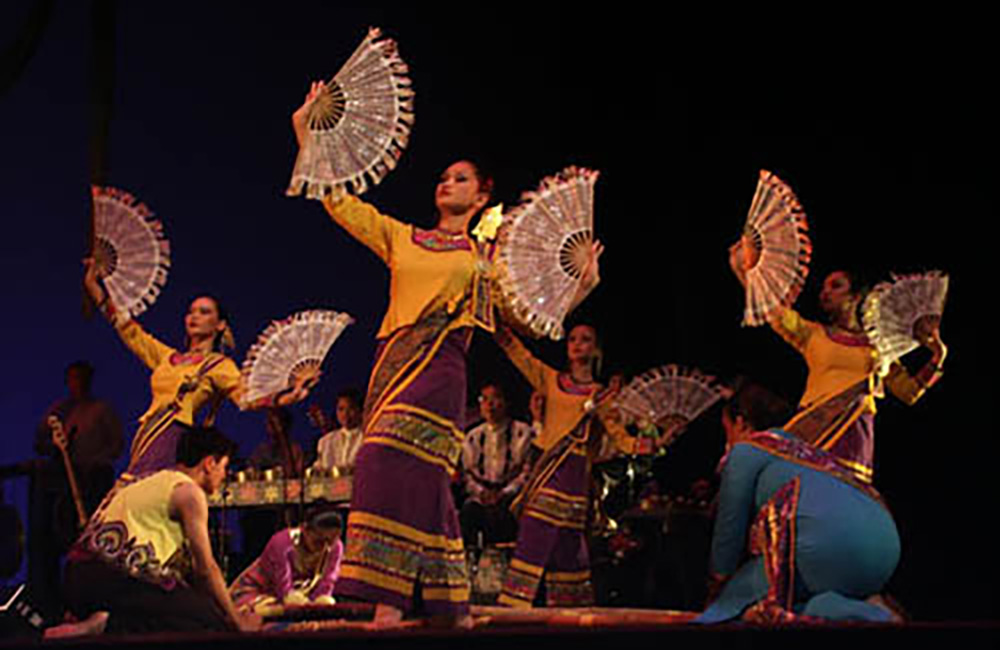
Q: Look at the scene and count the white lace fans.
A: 7